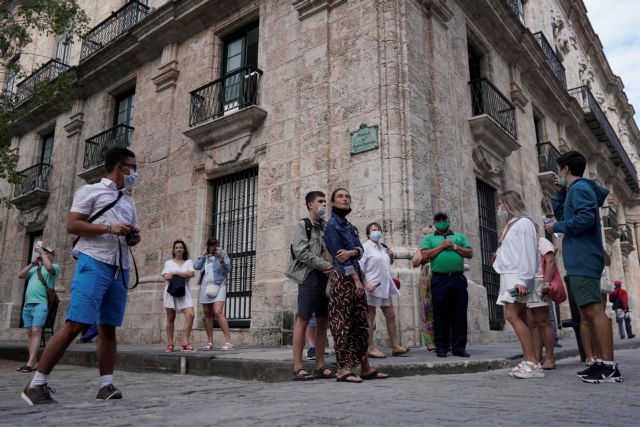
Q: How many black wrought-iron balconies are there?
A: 12